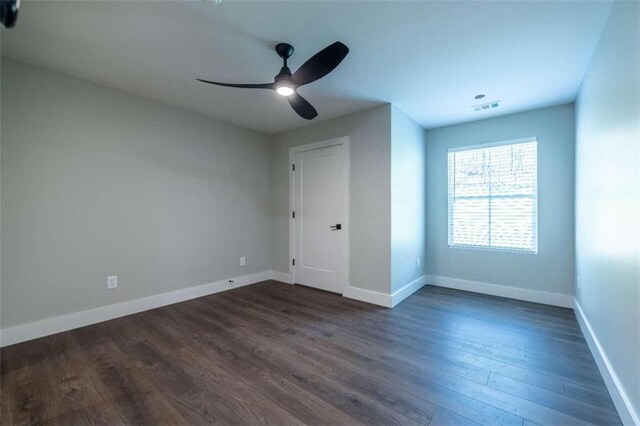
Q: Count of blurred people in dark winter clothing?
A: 0